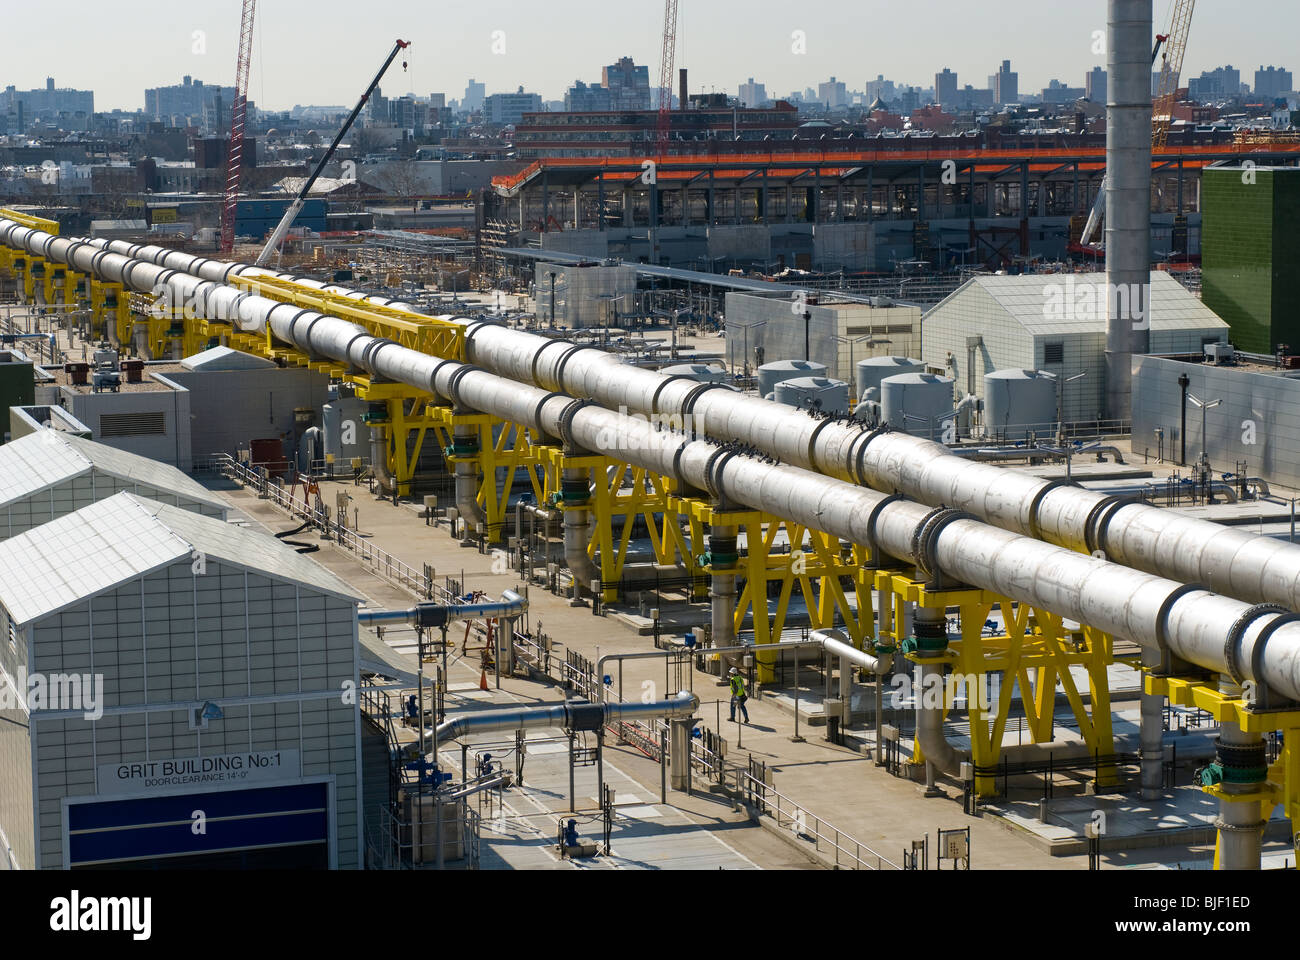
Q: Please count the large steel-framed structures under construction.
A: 1